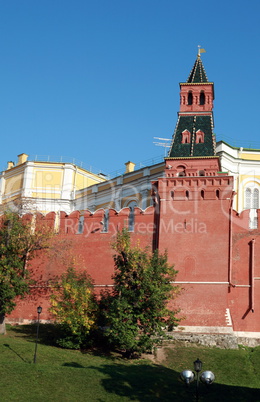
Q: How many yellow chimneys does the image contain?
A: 3